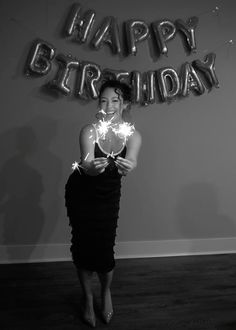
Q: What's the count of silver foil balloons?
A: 13